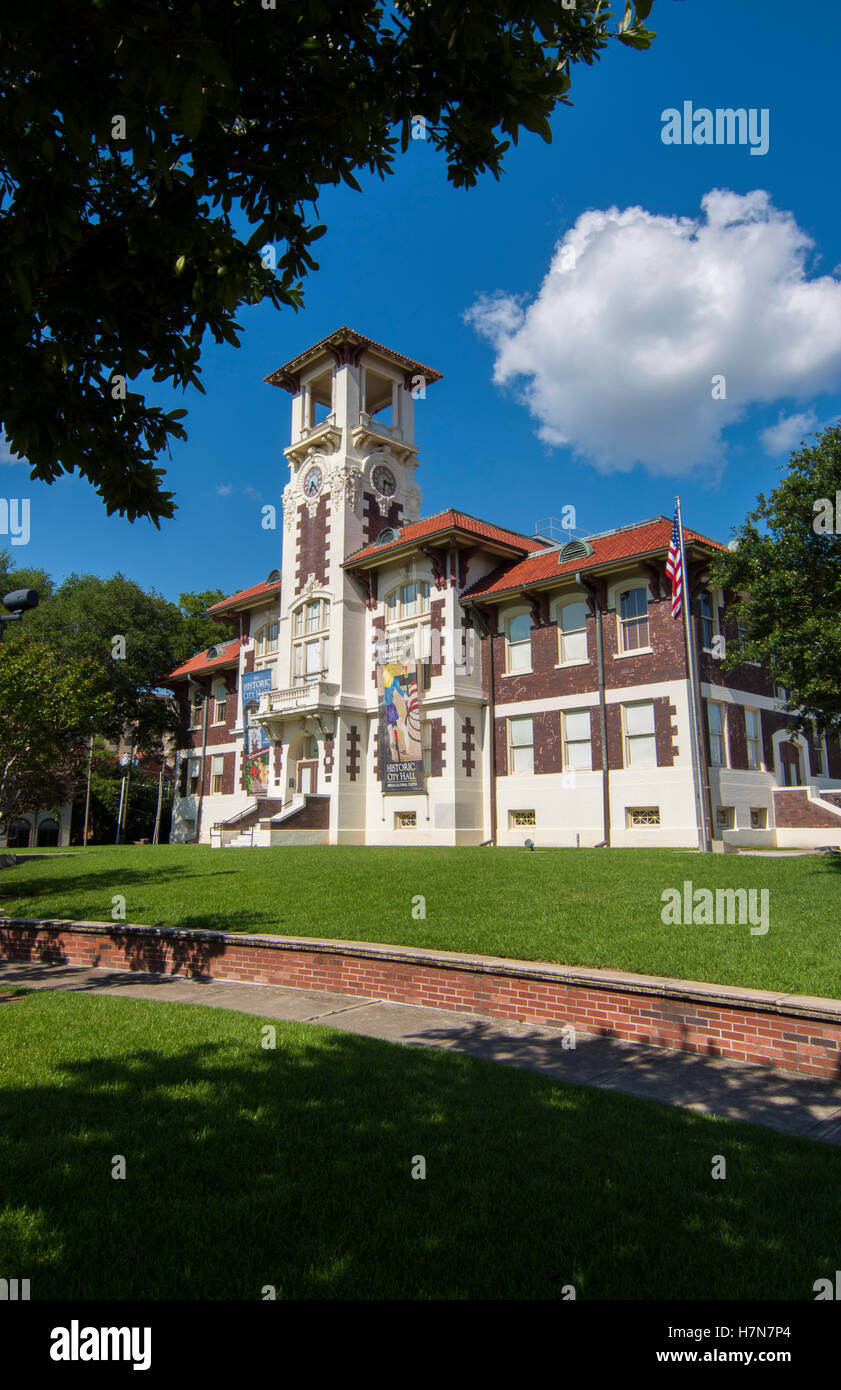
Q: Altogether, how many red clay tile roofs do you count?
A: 5